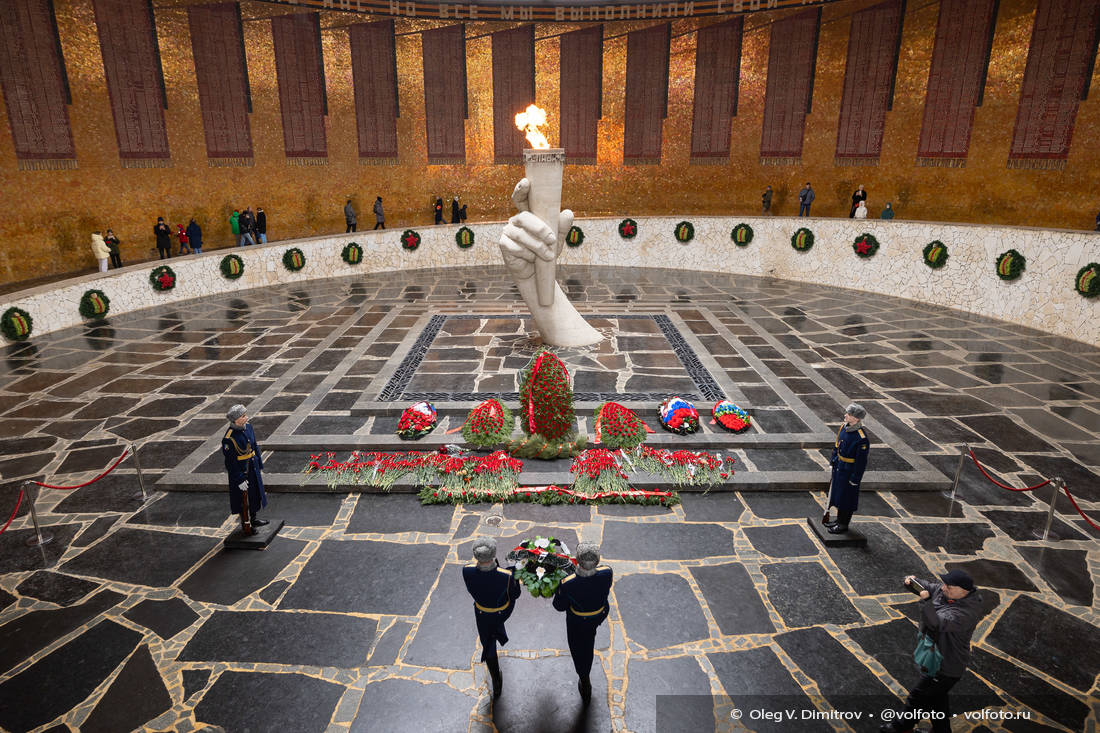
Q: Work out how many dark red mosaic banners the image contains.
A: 14